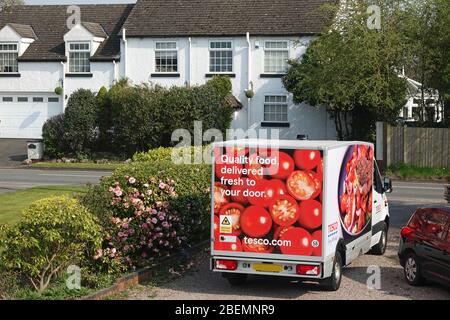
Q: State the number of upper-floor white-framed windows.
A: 5